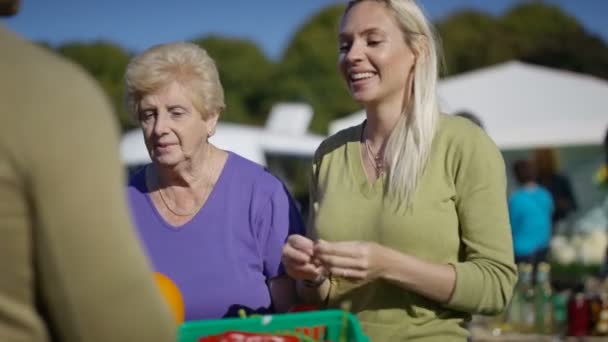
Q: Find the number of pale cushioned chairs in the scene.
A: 0